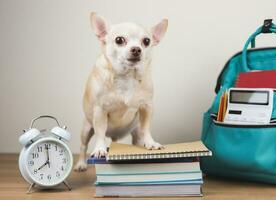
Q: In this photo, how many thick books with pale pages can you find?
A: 3